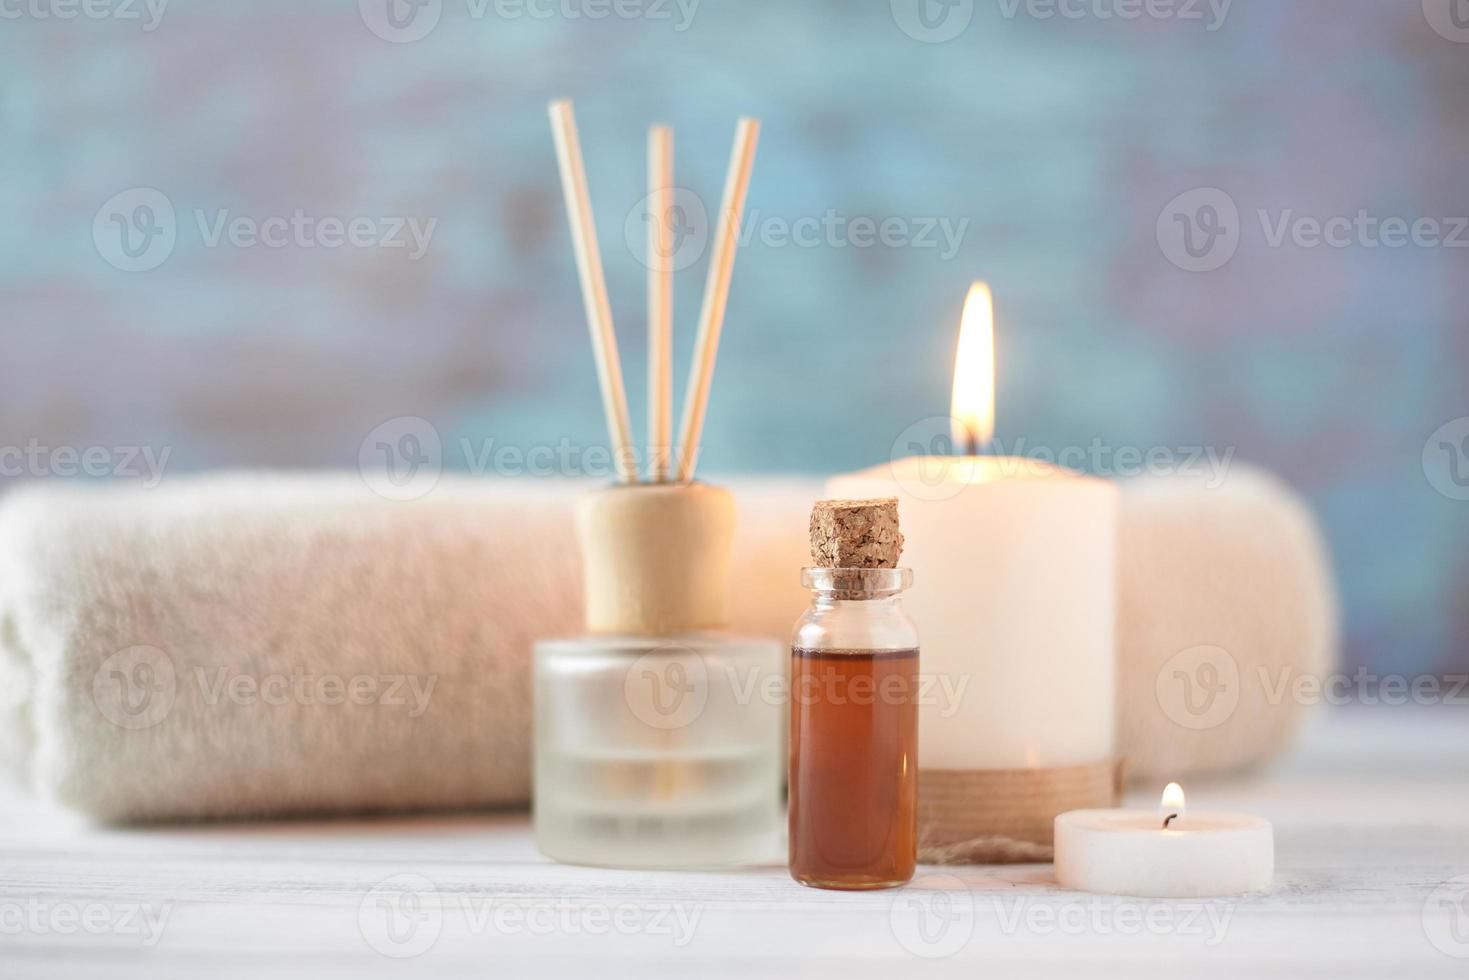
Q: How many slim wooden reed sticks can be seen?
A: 3